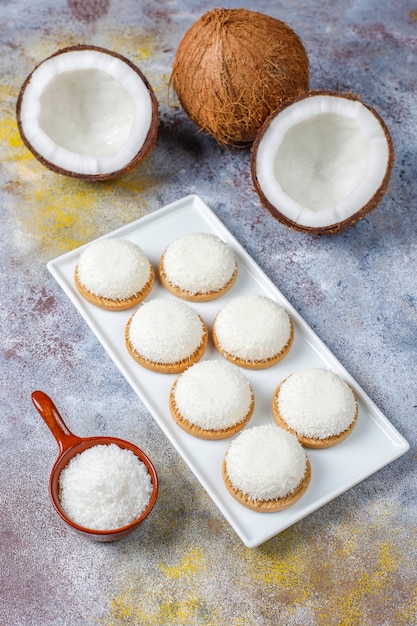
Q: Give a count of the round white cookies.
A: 7